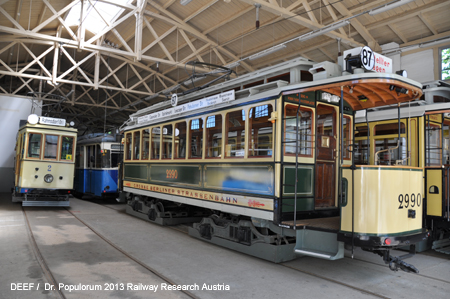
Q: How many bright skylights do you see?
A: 1